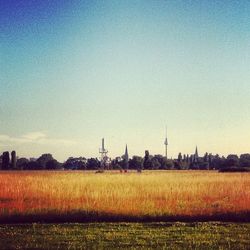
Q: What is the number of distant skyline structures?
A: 4